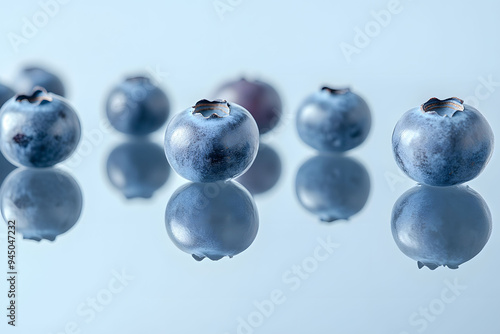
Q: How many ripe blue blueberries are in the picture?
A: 7